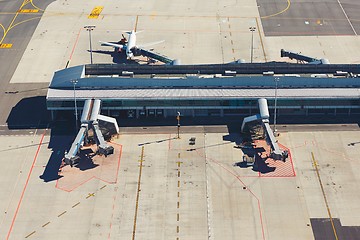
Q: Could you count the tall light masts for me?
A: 4